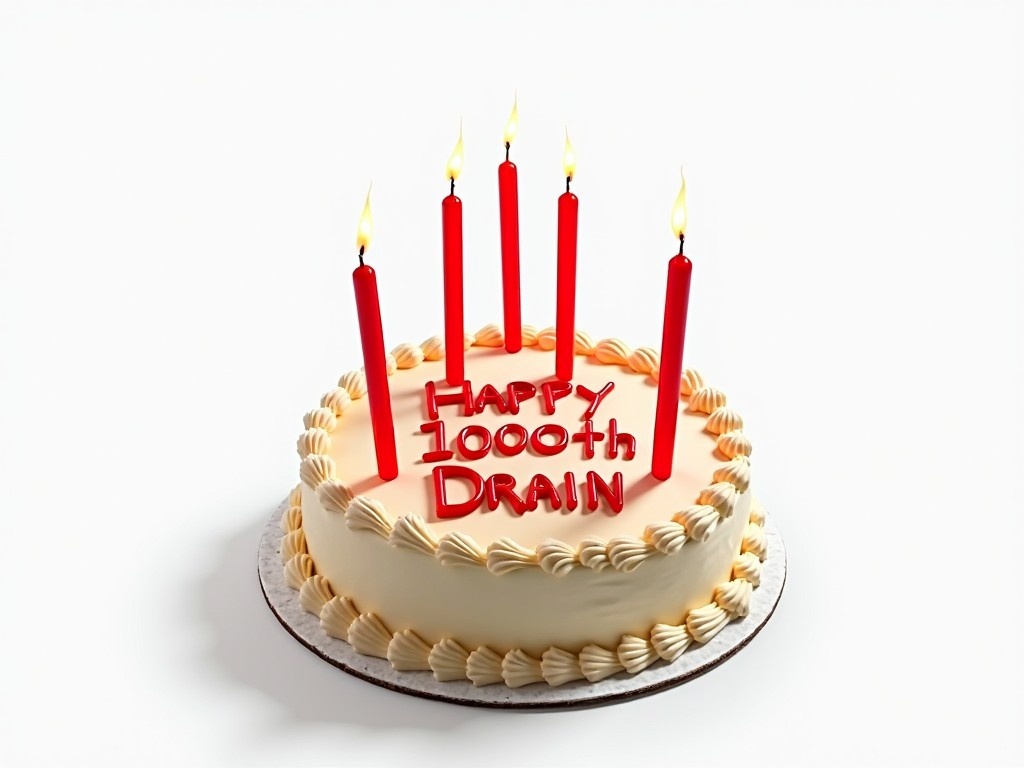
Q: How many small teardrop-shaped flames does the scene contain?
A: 5